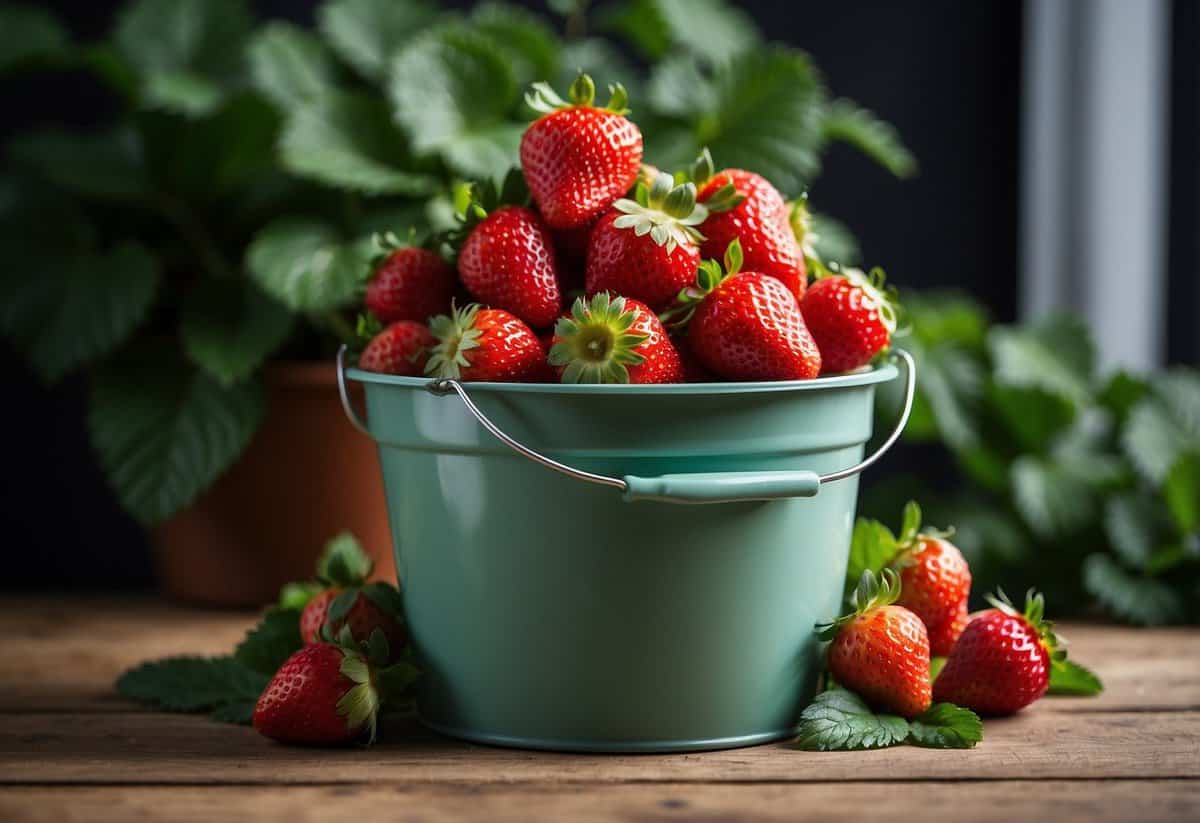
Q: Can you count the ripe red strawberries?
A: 15